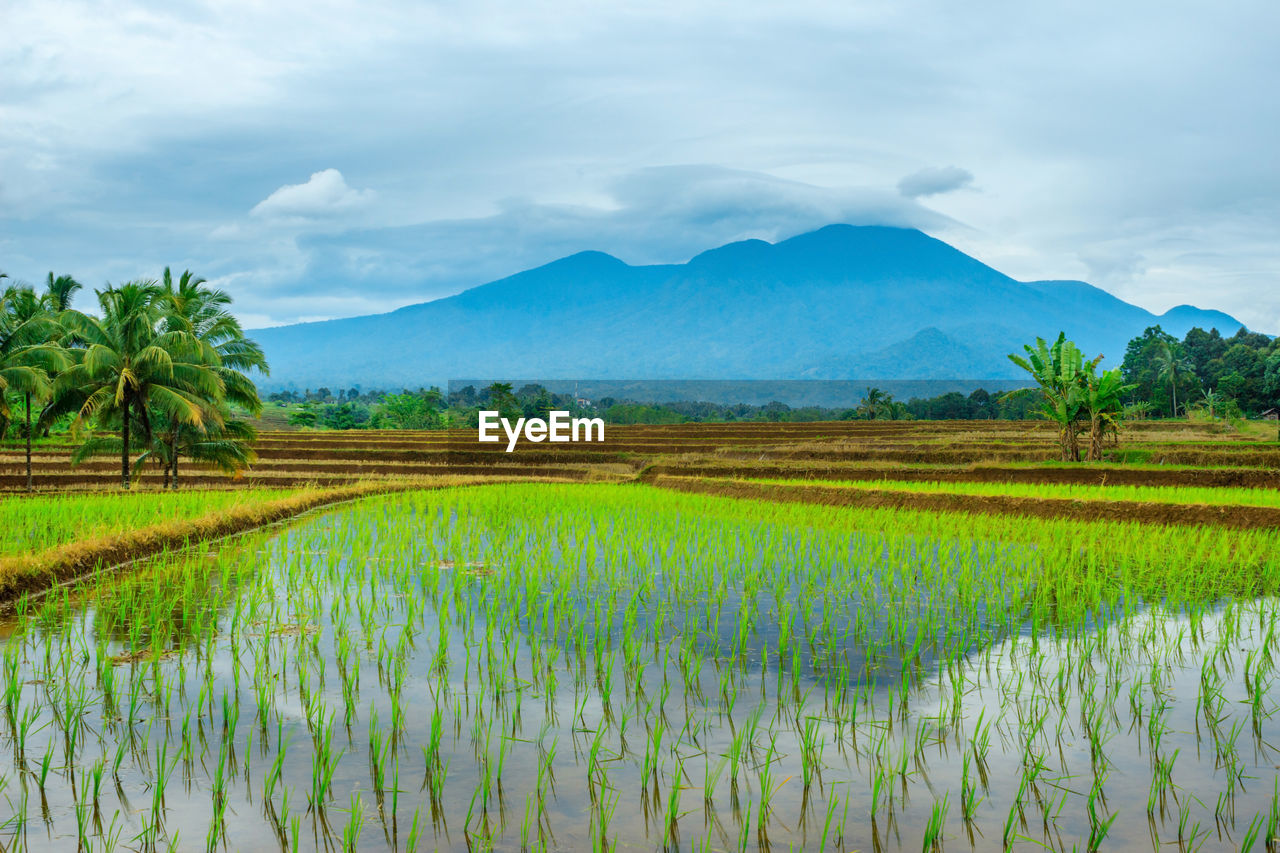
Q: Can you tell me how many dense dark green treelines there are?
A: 1